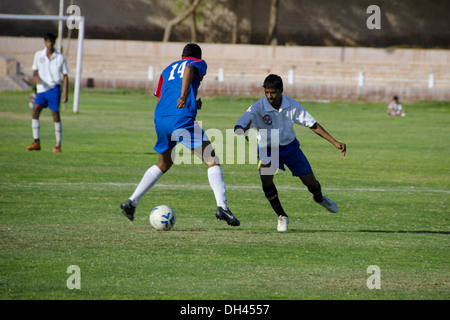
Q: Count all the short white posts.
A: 5